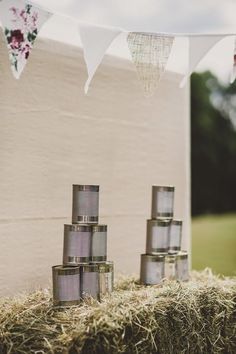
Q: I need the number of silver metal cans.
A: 12